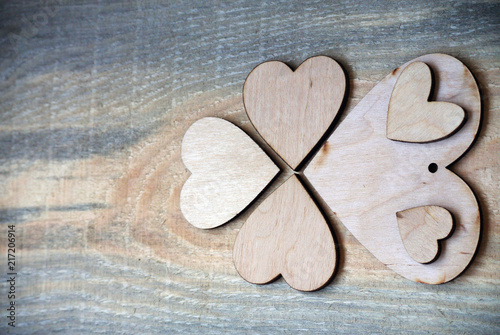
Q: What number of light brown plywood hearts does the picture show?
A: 6